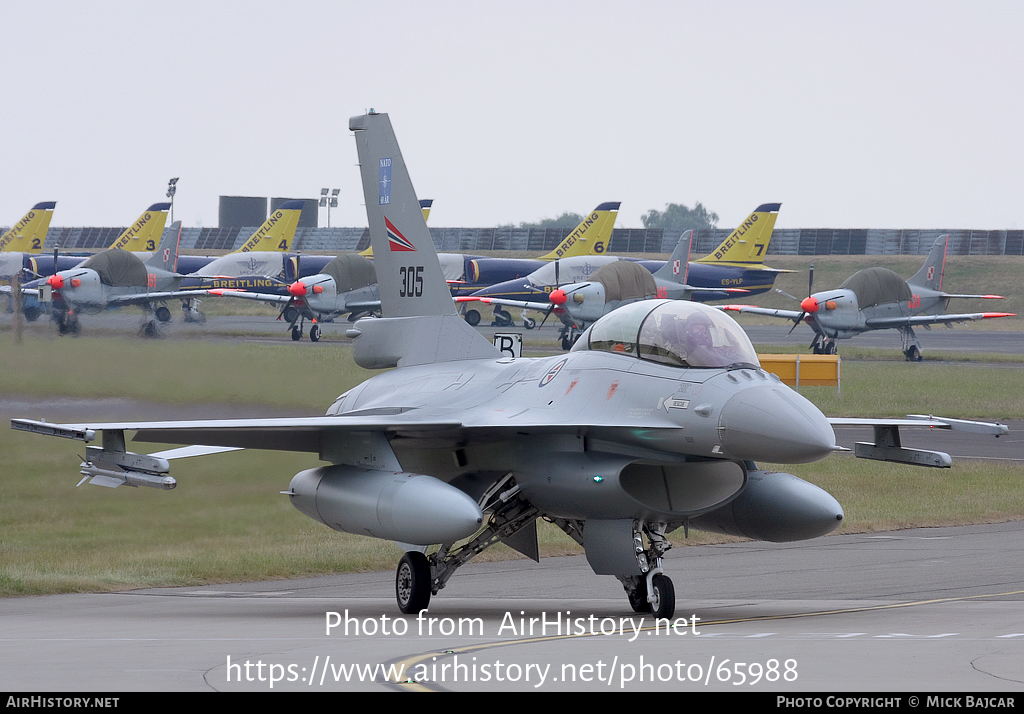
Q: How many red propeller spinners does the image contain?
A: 4